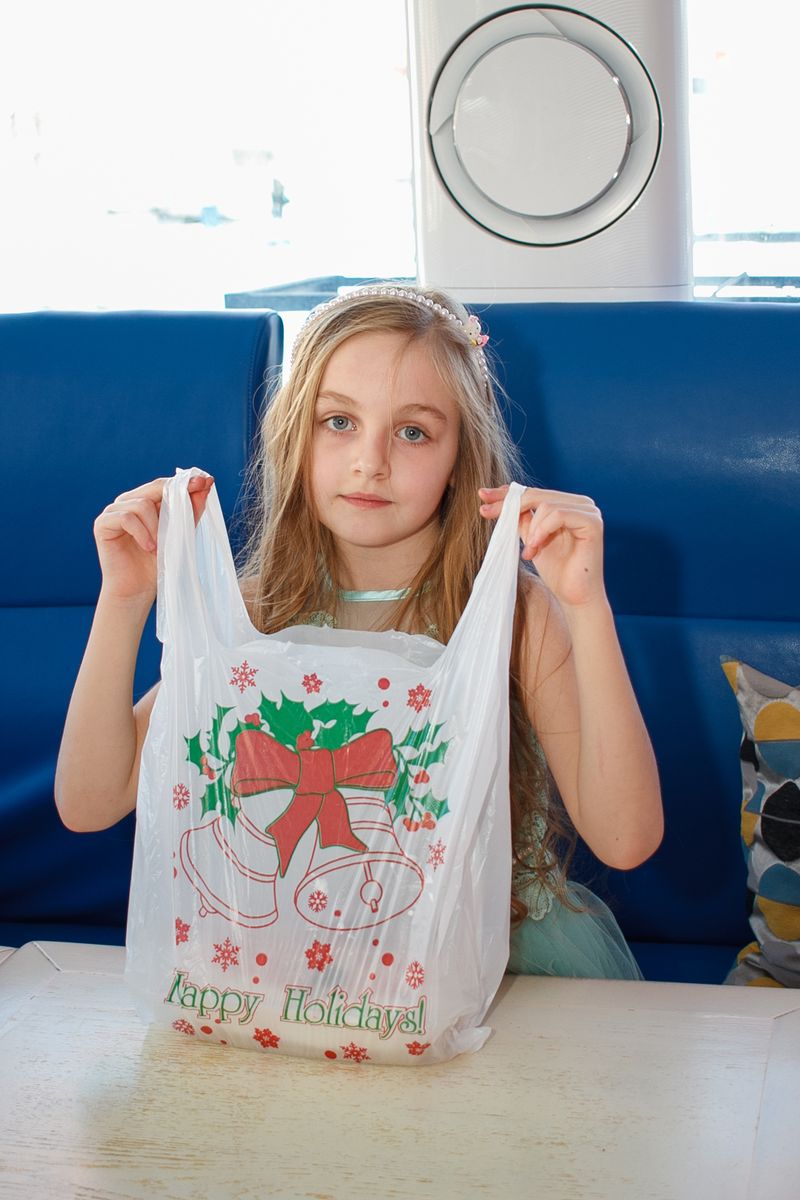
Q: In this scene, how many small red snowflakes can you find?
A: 14